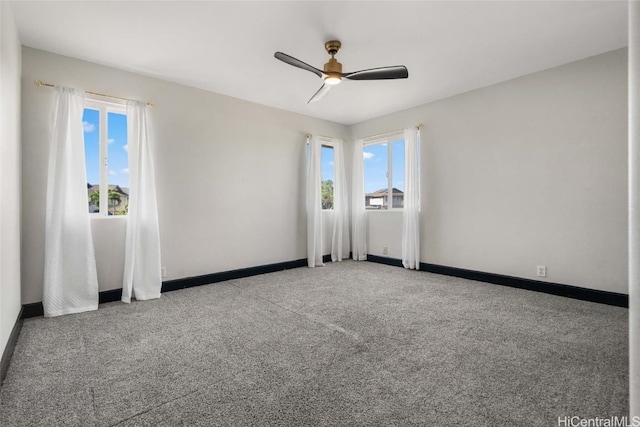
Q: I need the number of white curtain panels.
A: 6